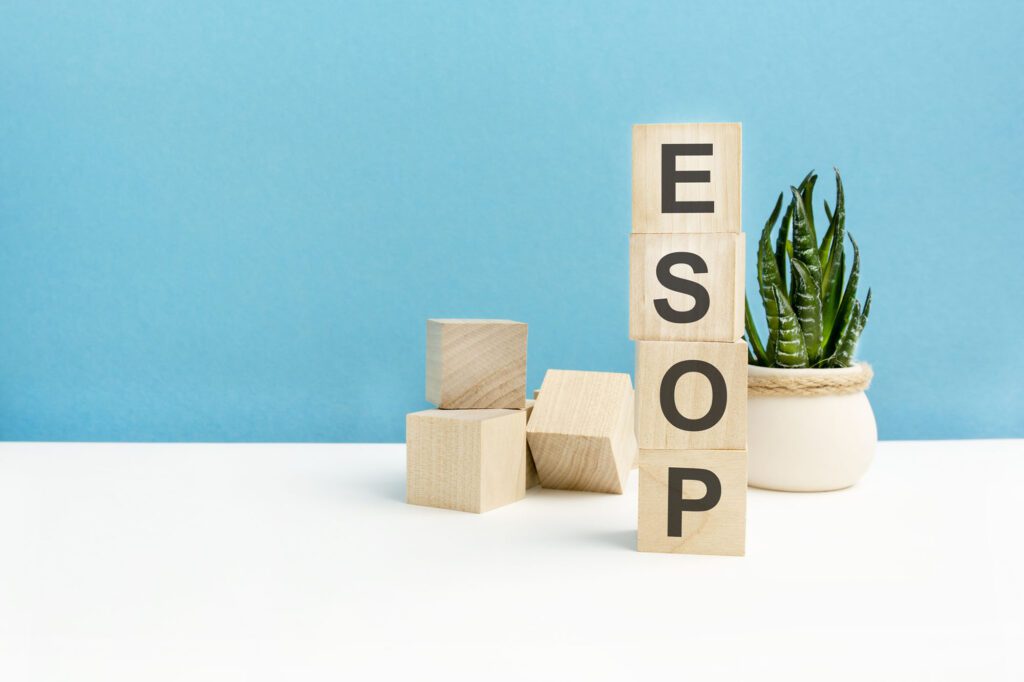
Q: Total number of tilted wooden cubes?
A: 1